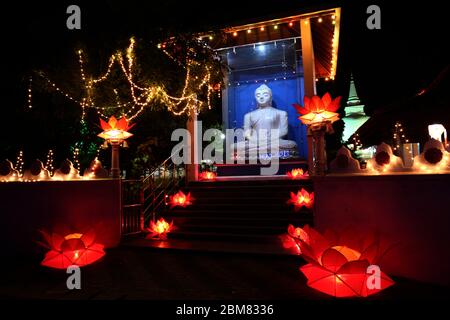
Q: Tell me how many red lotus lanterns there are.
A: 10